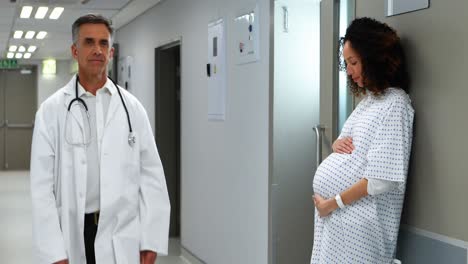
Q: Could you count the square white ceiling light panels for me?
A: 12